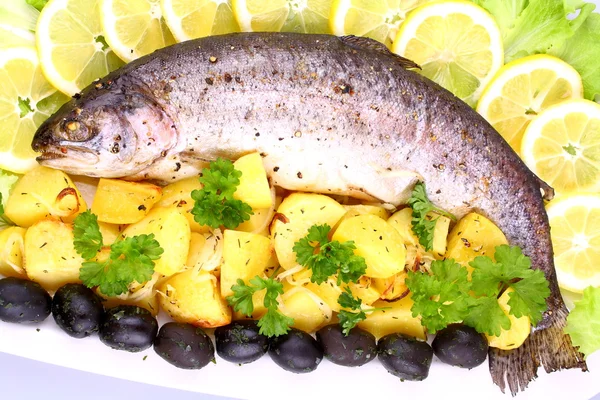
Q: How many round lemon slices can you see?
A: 10